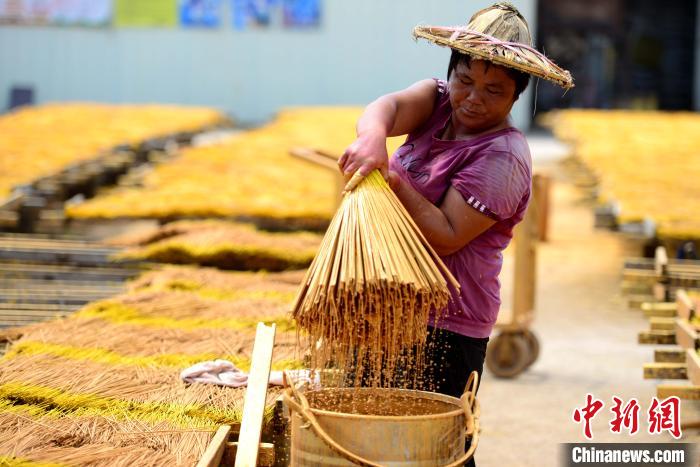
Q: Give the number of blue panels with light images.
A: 3